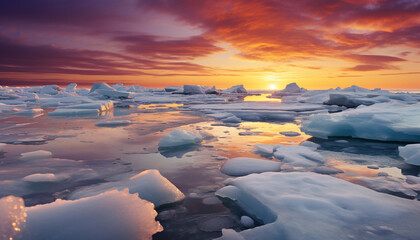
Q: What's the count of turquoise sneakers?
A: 0